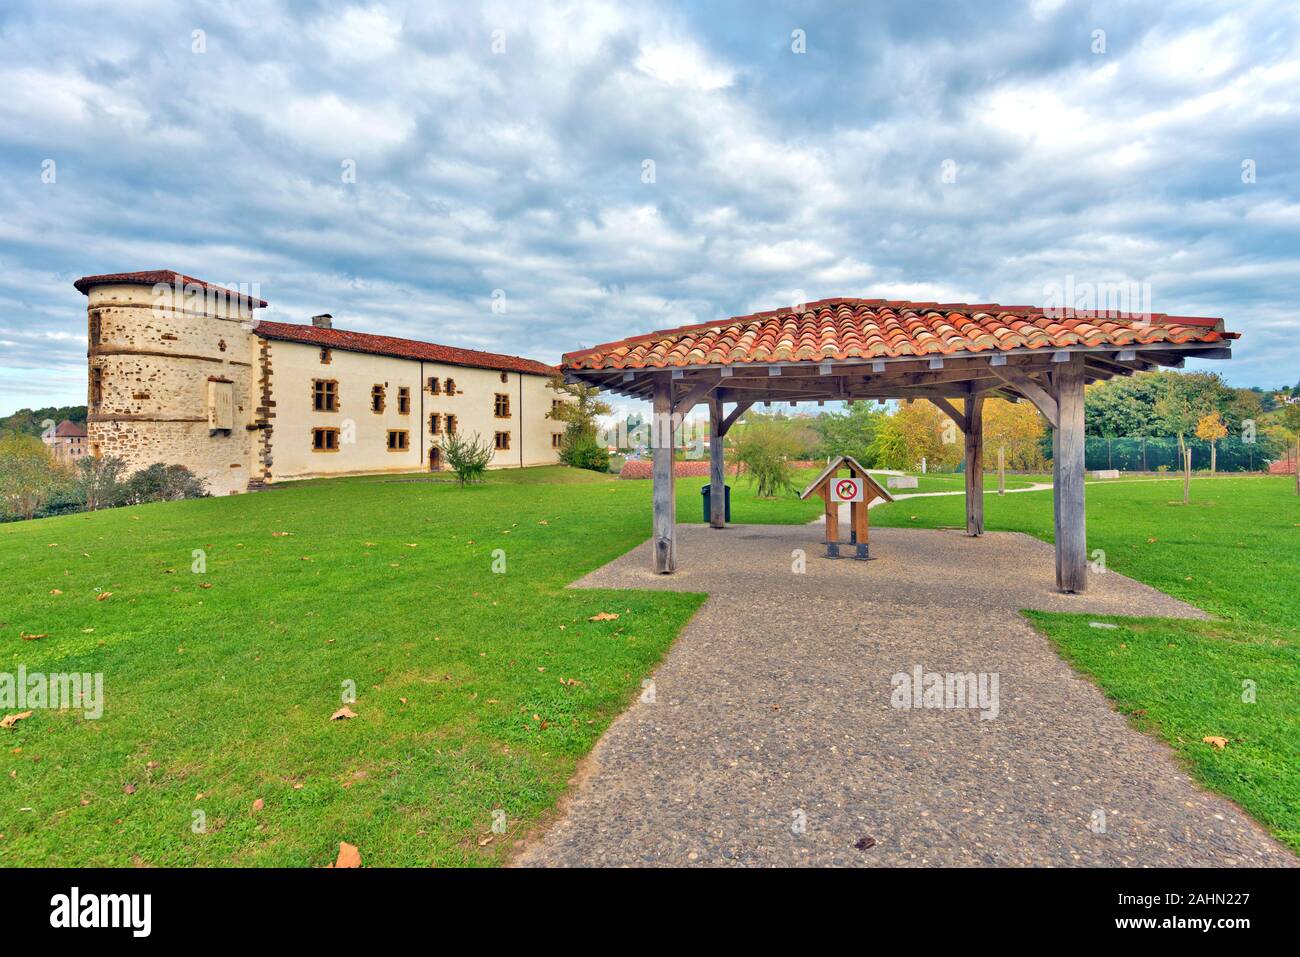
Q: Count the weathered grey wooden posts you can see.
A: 4